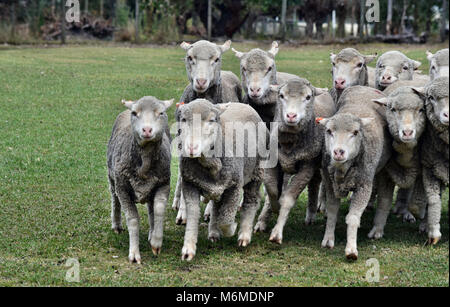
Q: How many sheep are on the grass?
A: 11